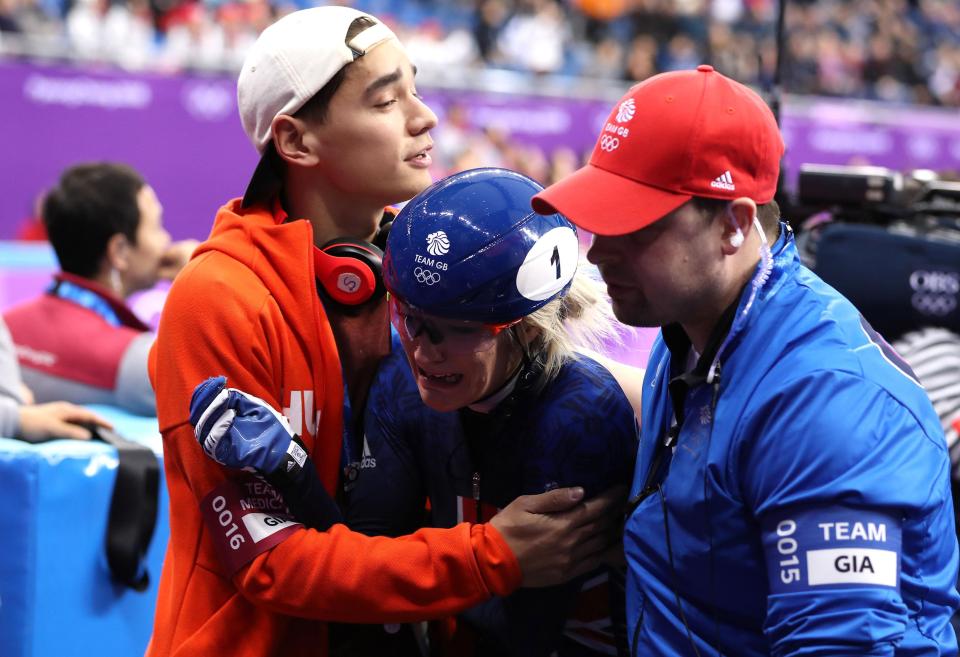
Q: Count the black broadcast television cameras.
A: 1